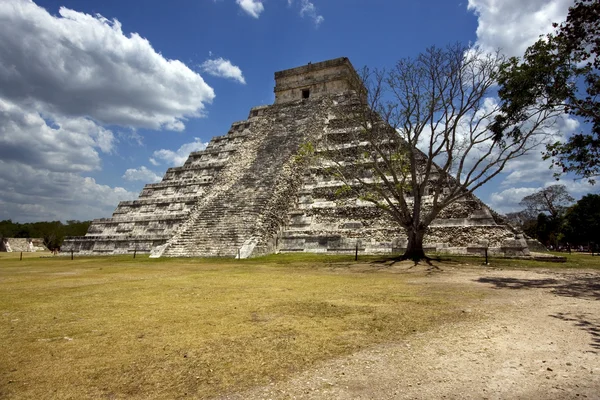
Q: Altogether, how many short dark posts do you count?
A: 6